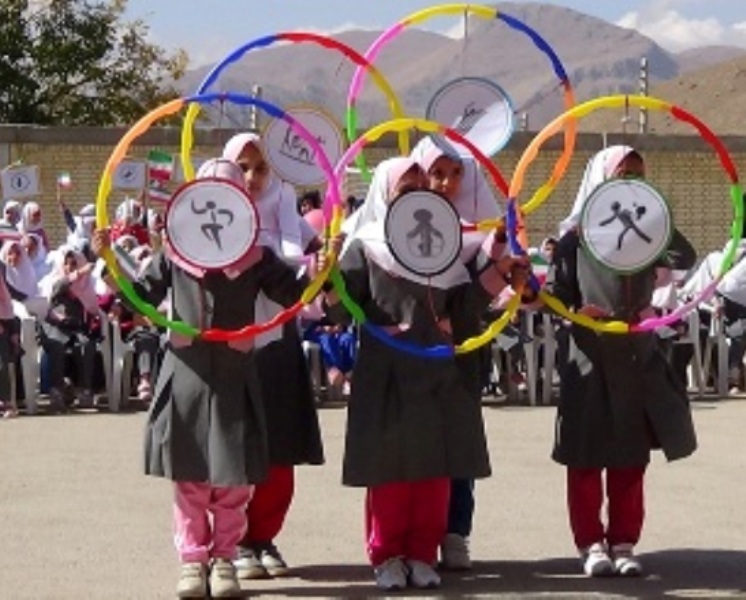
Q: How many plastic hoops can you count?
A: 5